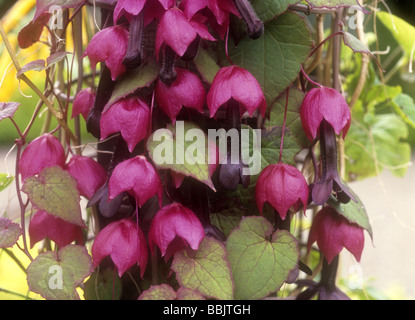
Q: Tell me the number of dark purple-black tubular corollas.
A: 11